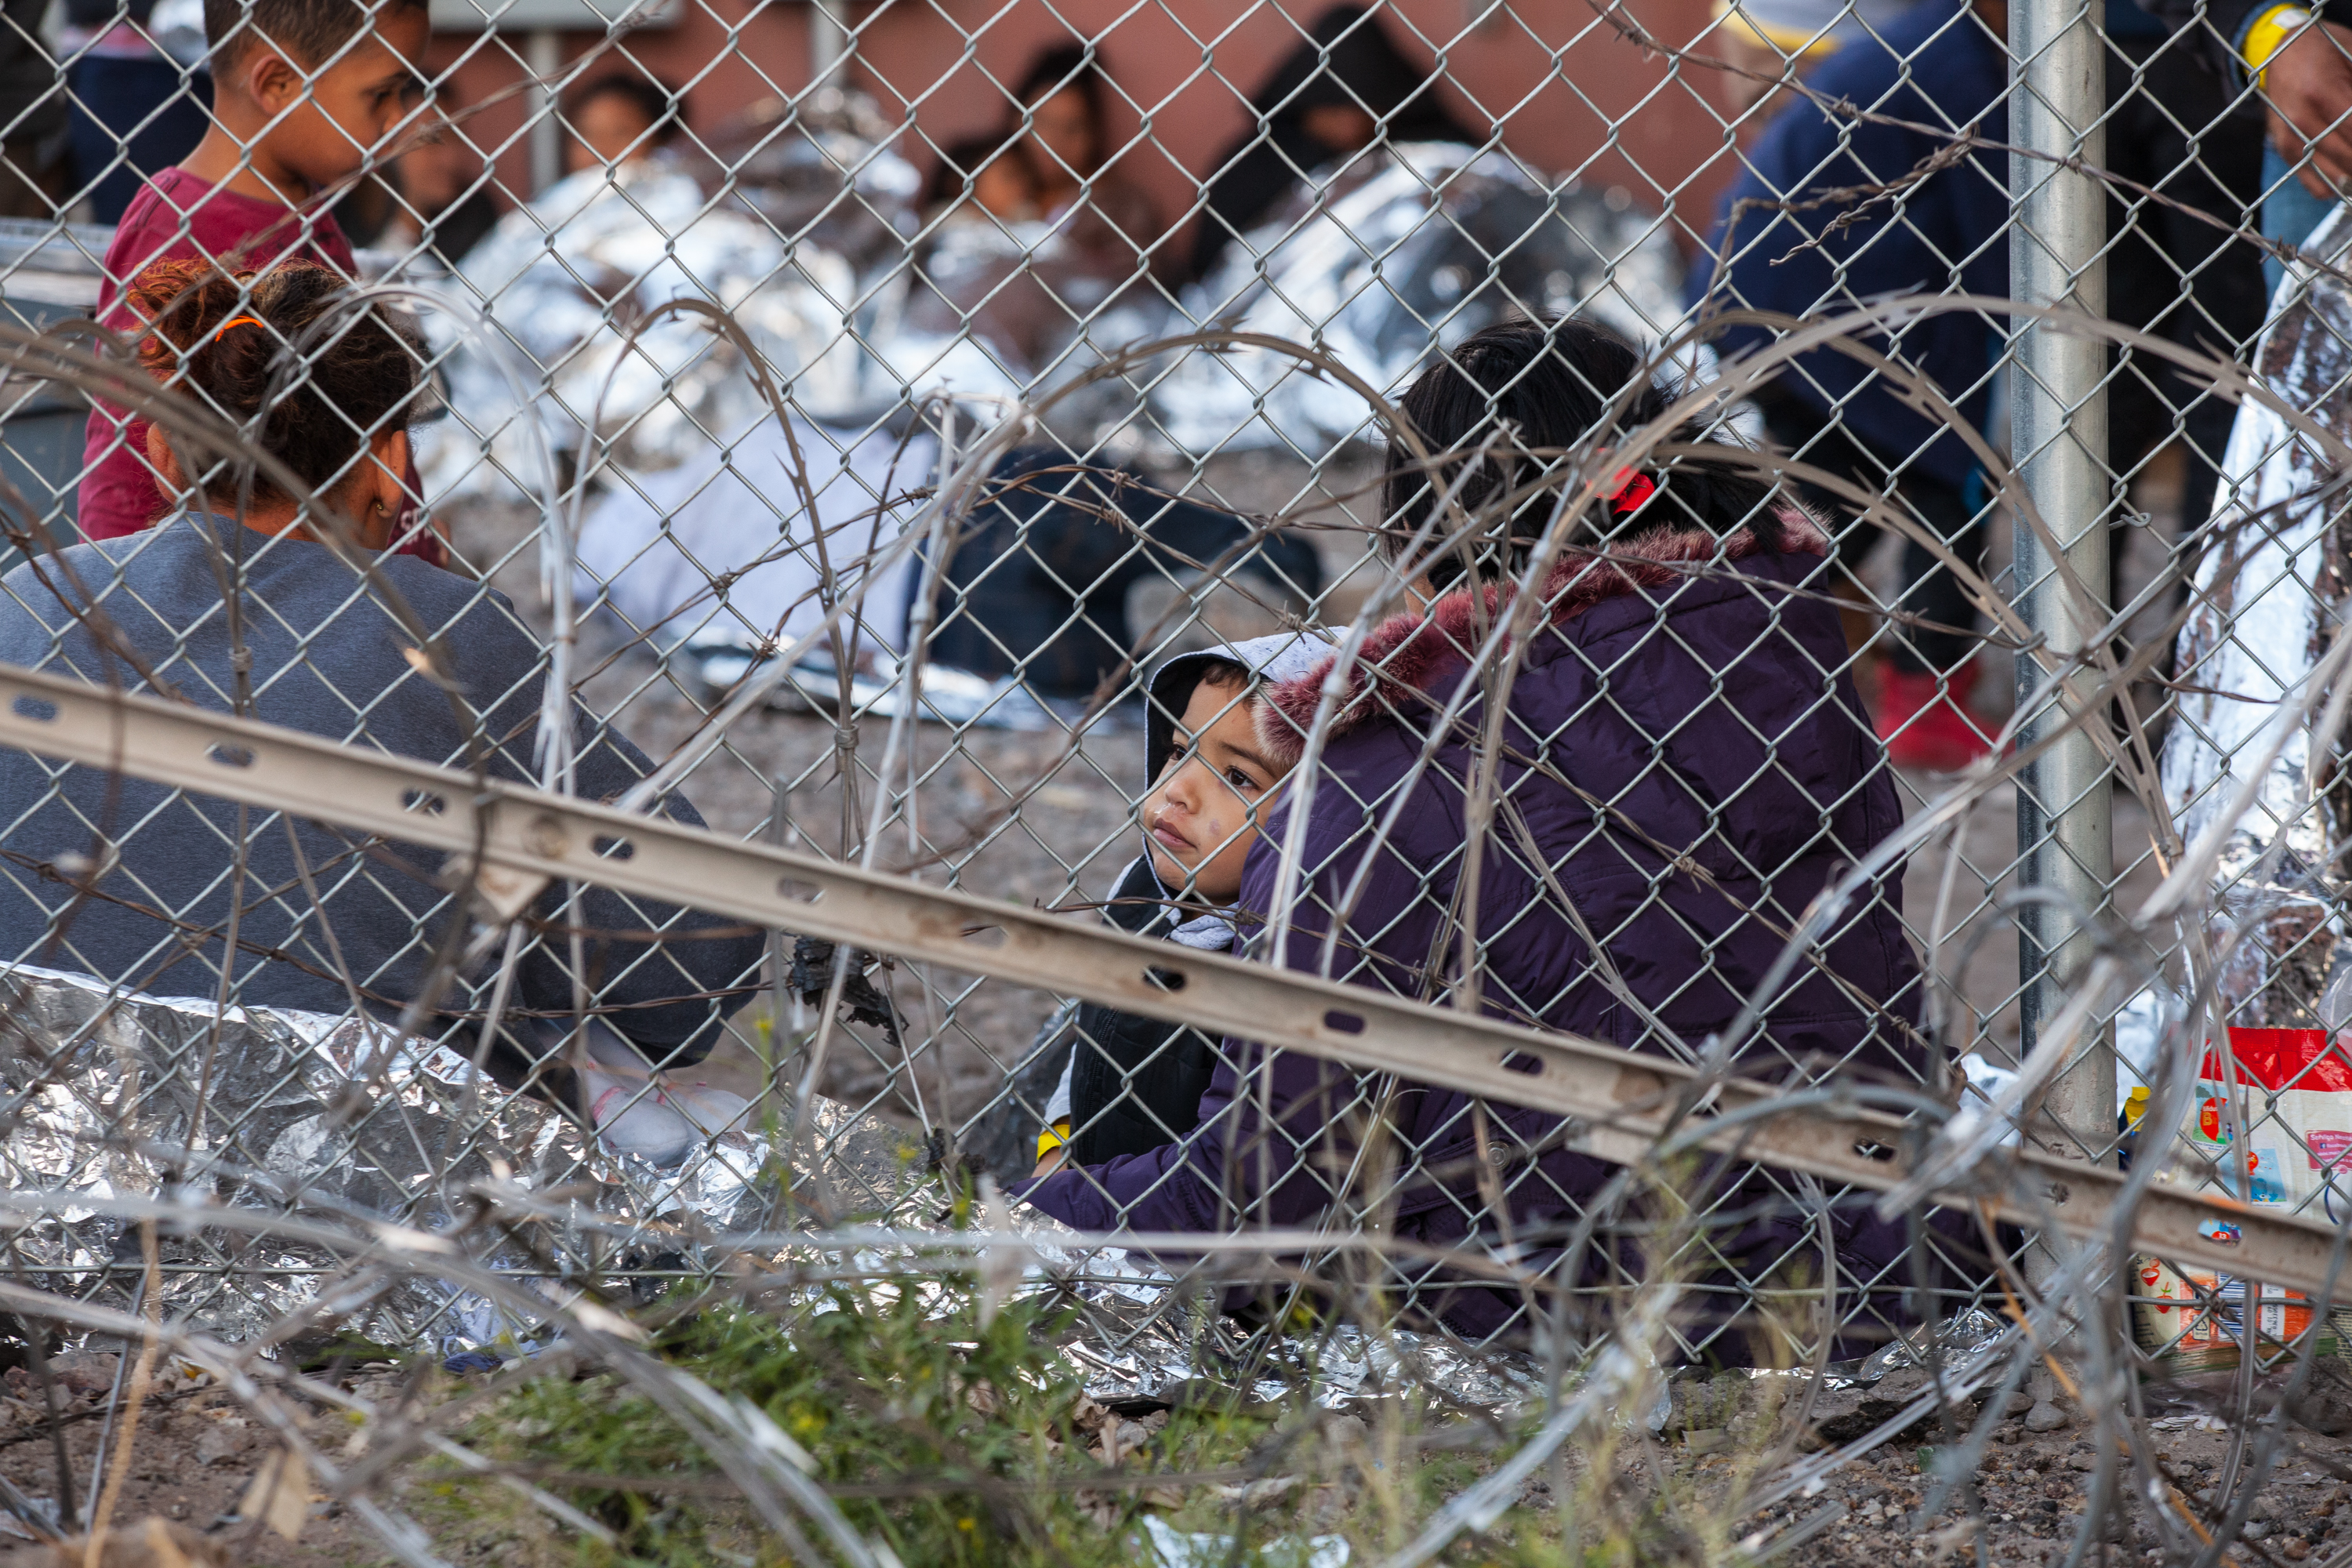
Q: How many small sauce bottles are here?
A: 0